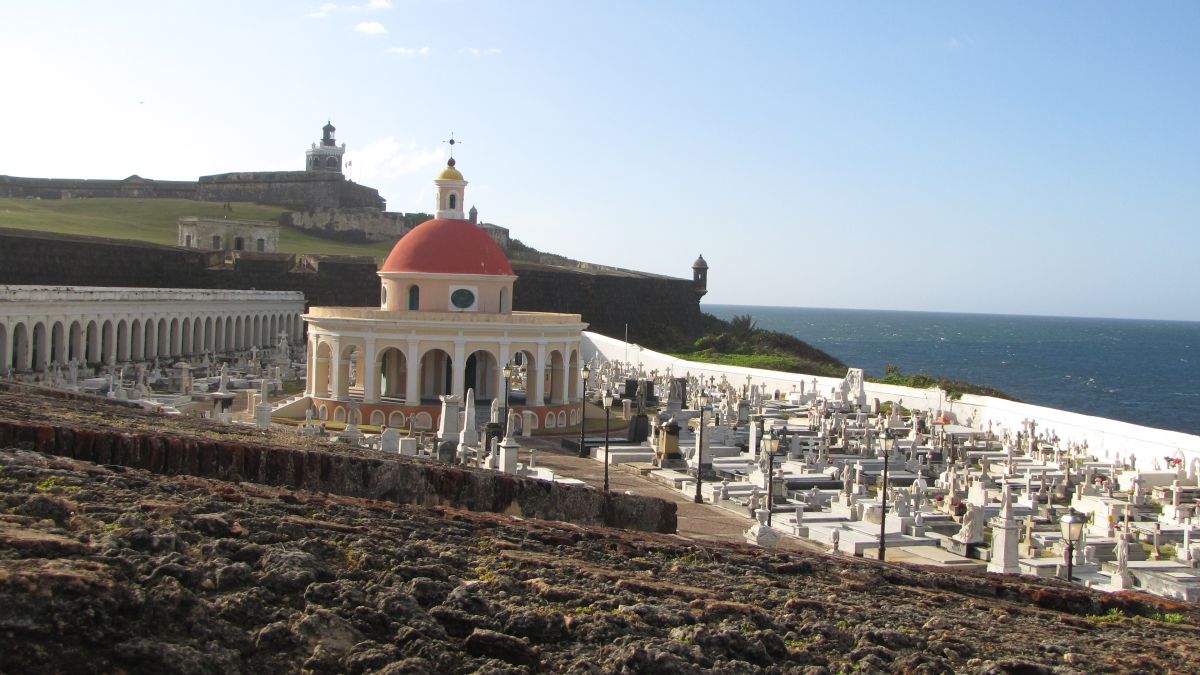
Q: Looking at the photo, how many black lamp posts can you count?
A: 7